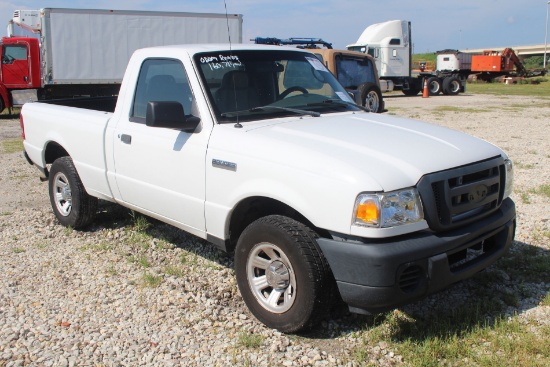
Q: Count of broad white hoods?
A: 1